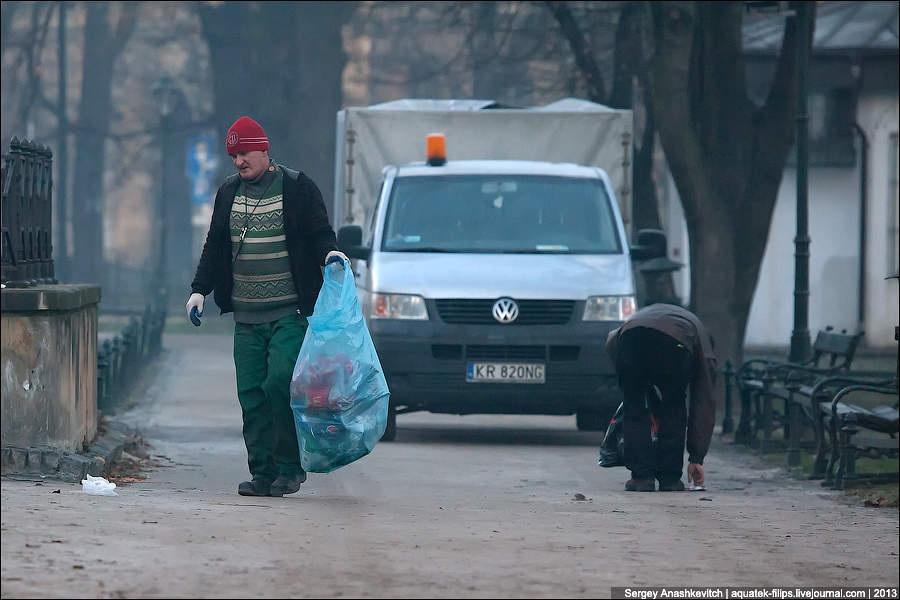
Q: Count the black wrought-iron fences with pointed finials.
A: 1